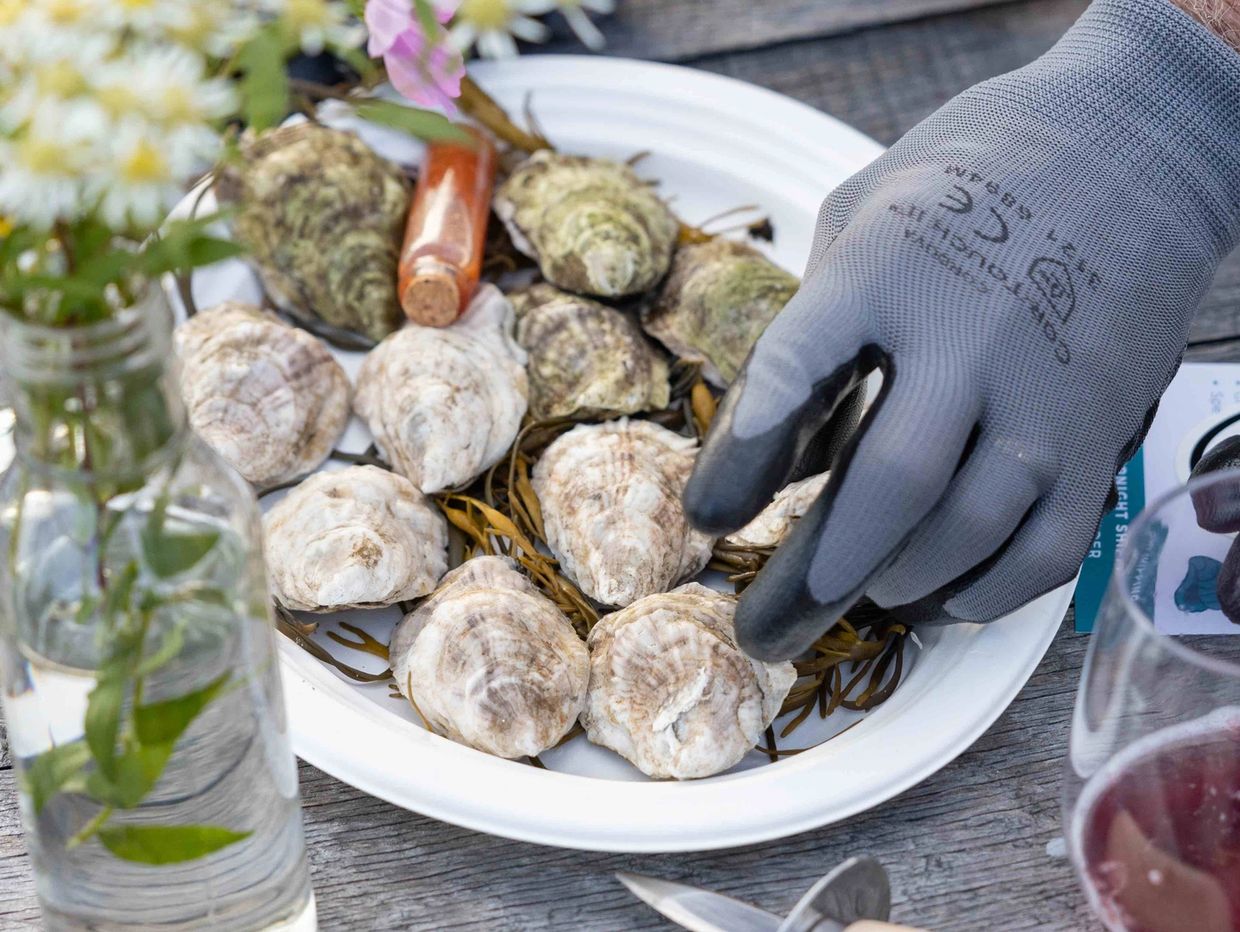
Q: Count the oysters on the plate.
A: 11